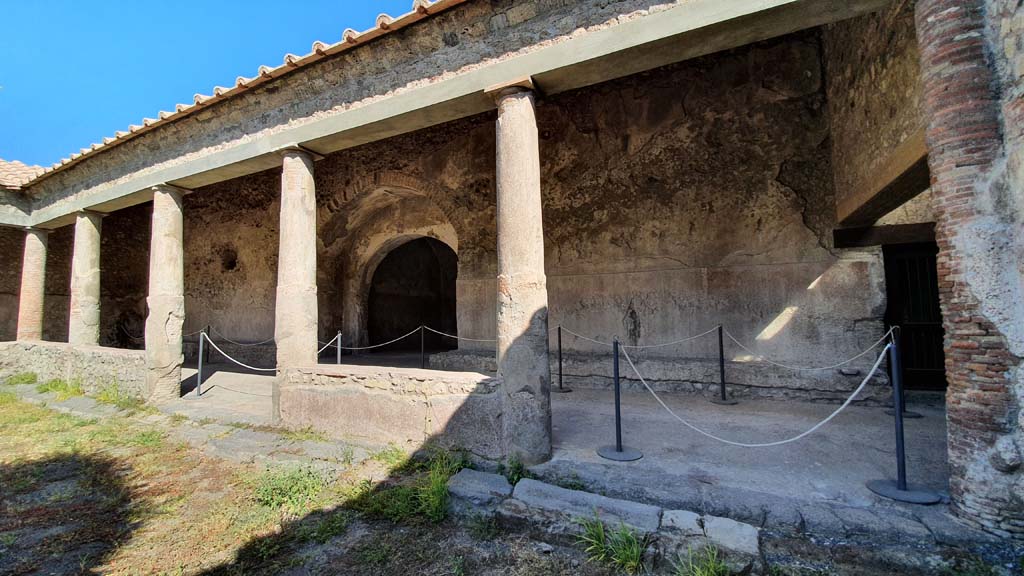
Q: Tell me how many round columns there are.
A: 5